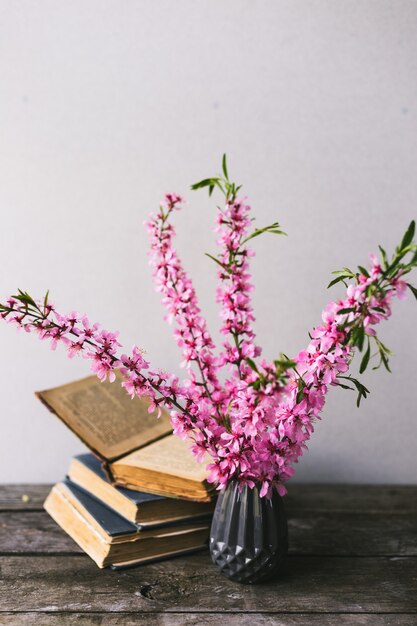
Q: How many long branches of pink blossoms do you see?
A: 4